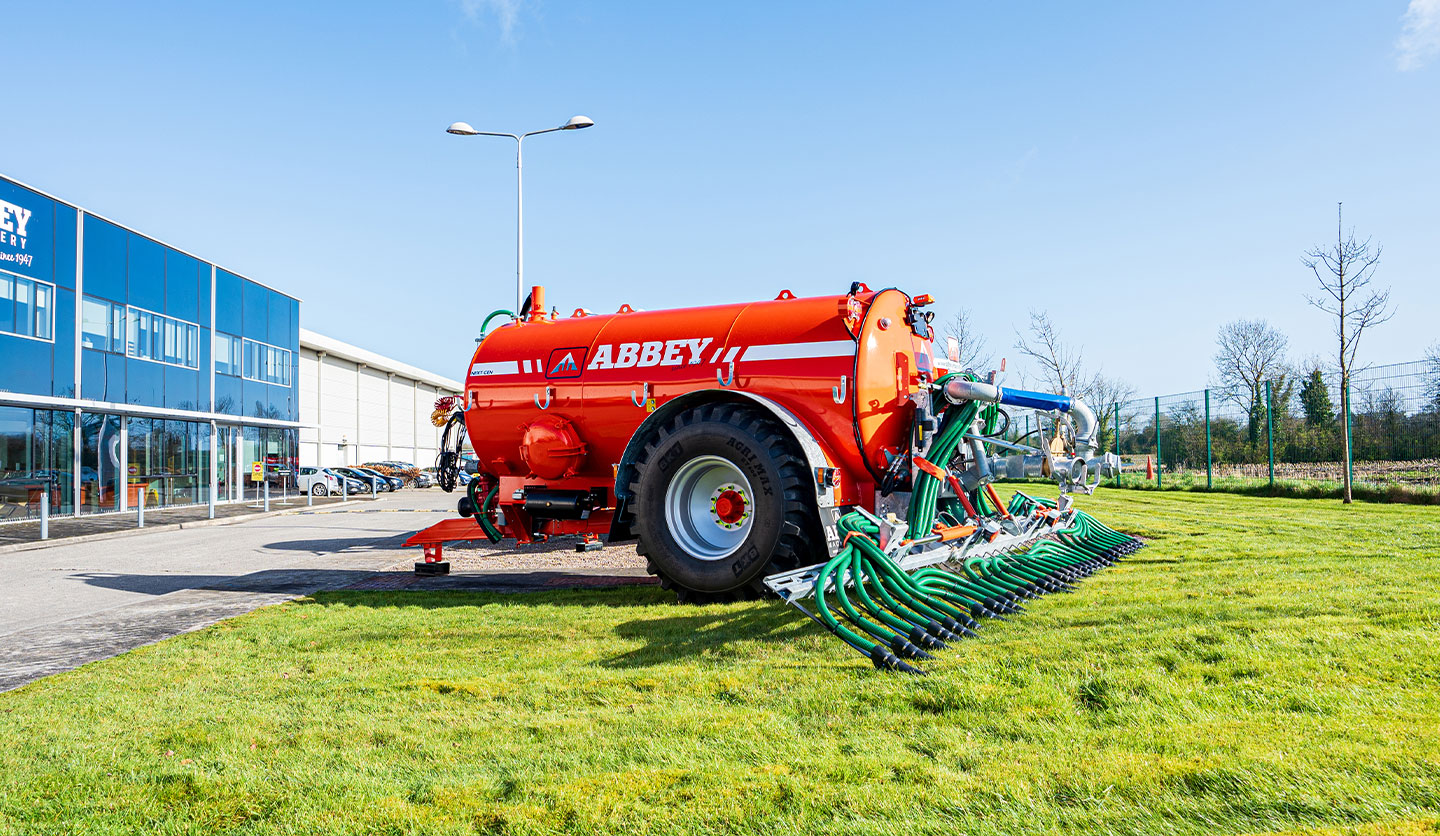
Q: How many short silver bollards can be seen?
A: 8